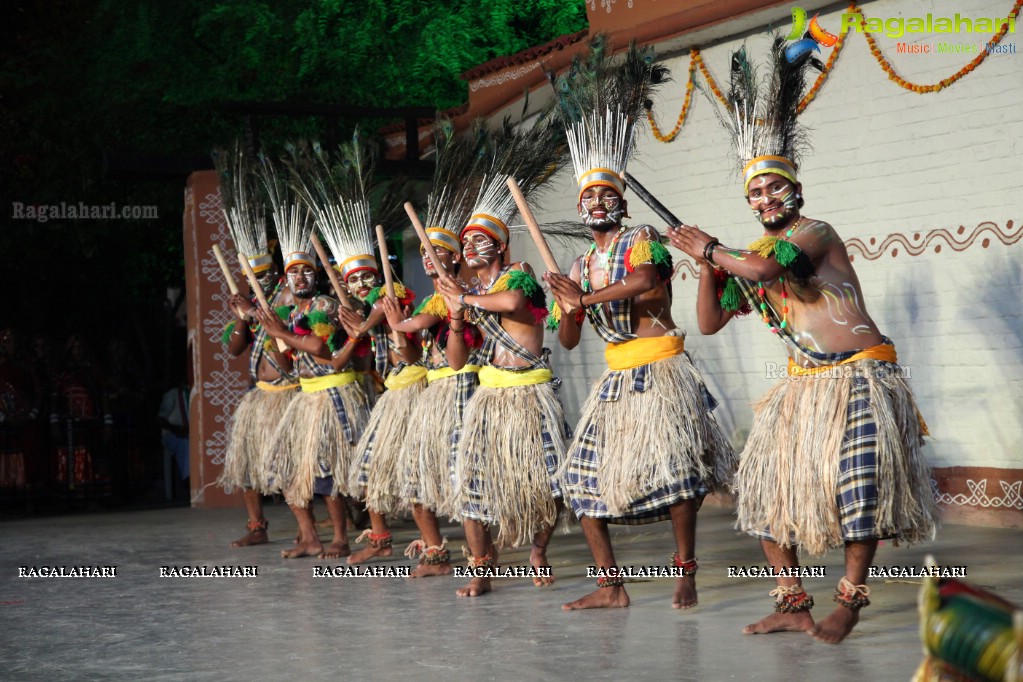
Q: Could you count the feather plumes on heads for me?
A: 7